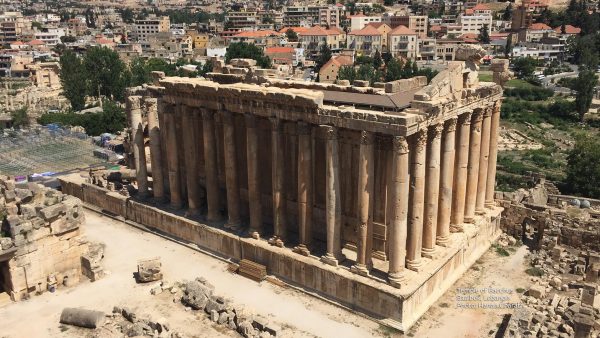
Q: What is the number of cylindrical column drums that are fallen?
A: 1